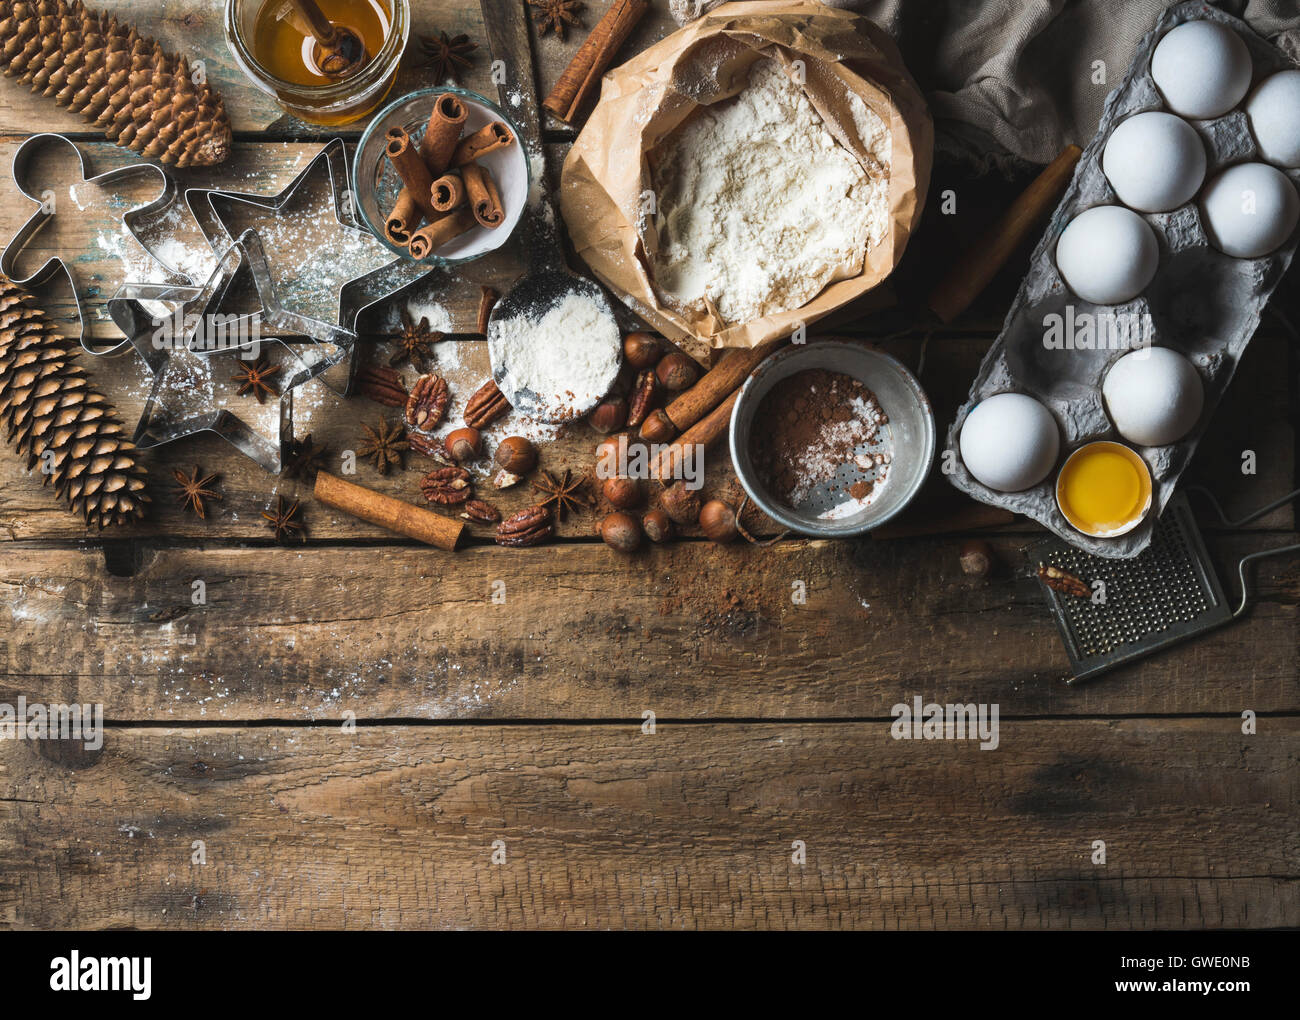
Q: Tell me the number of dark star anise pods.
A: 9